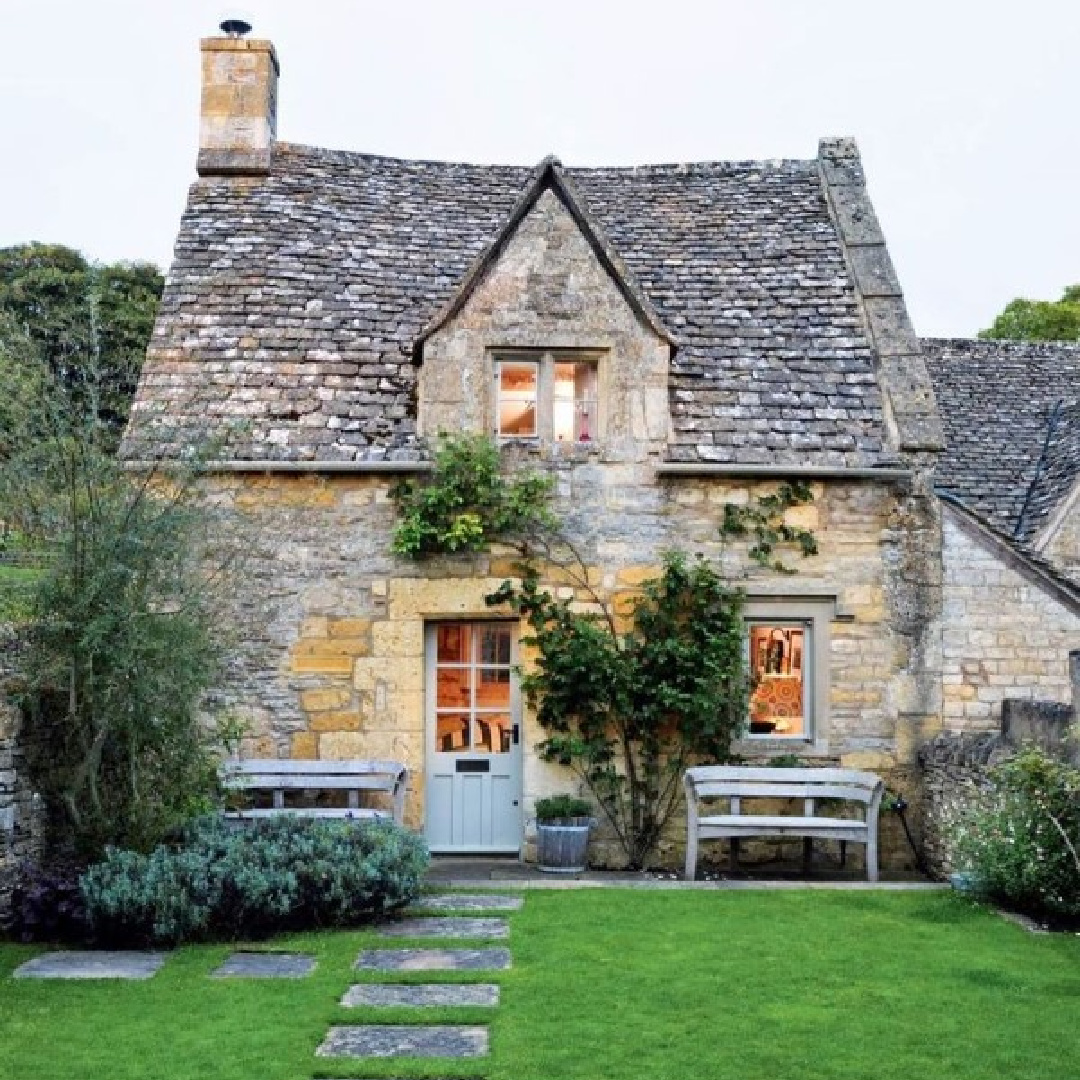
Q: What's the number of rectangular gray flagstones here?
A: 7